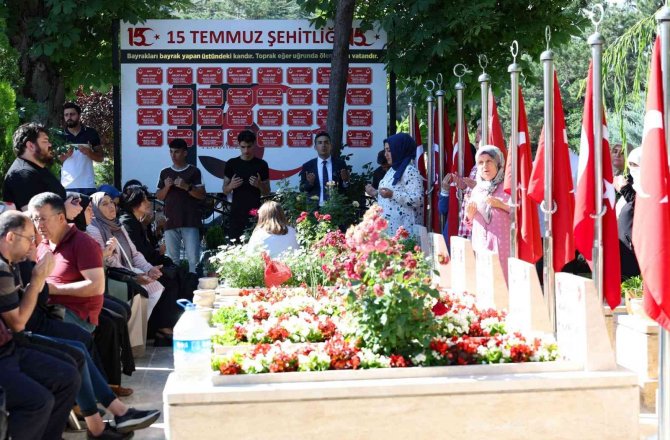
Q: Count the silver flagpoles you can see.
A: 9